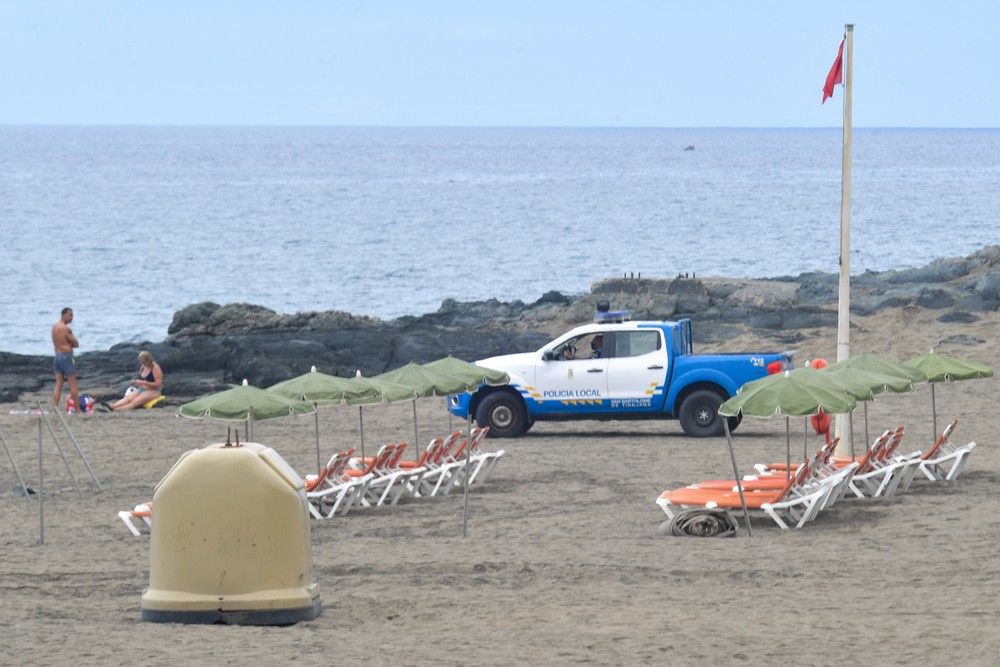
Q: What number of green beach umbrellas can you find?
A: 10